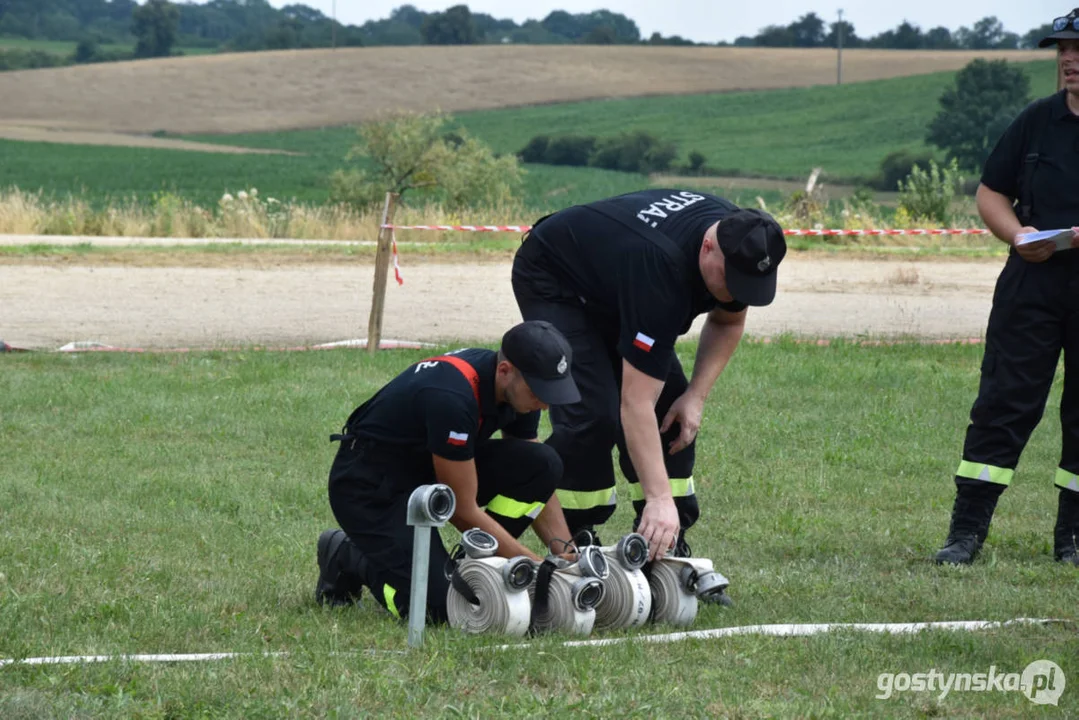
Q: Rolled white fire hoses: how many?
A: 4